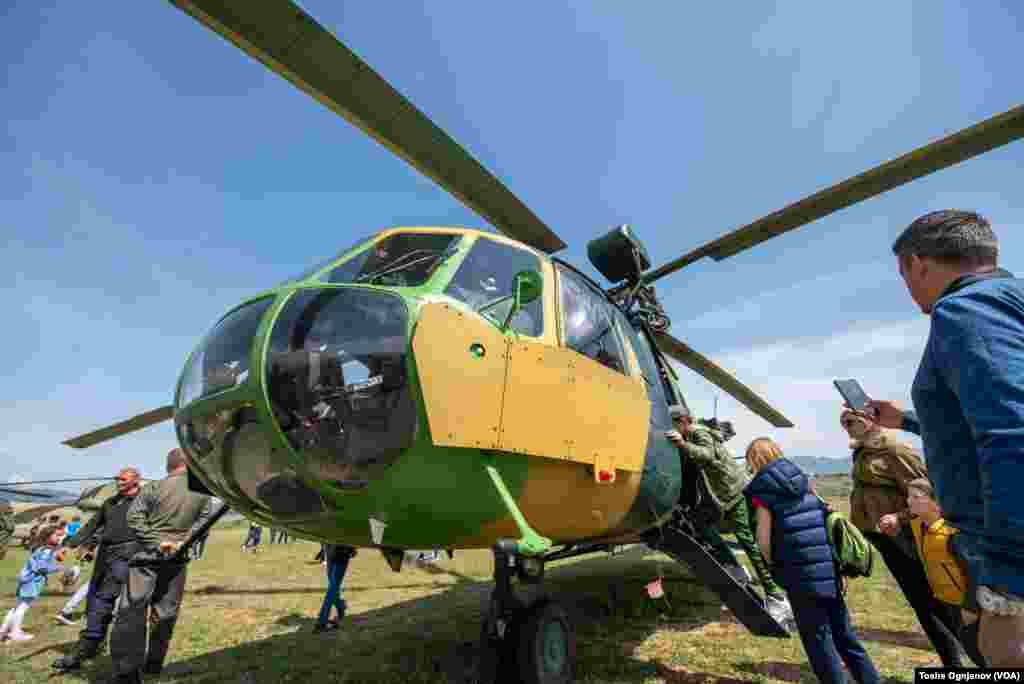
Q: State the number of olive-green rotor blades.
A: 4